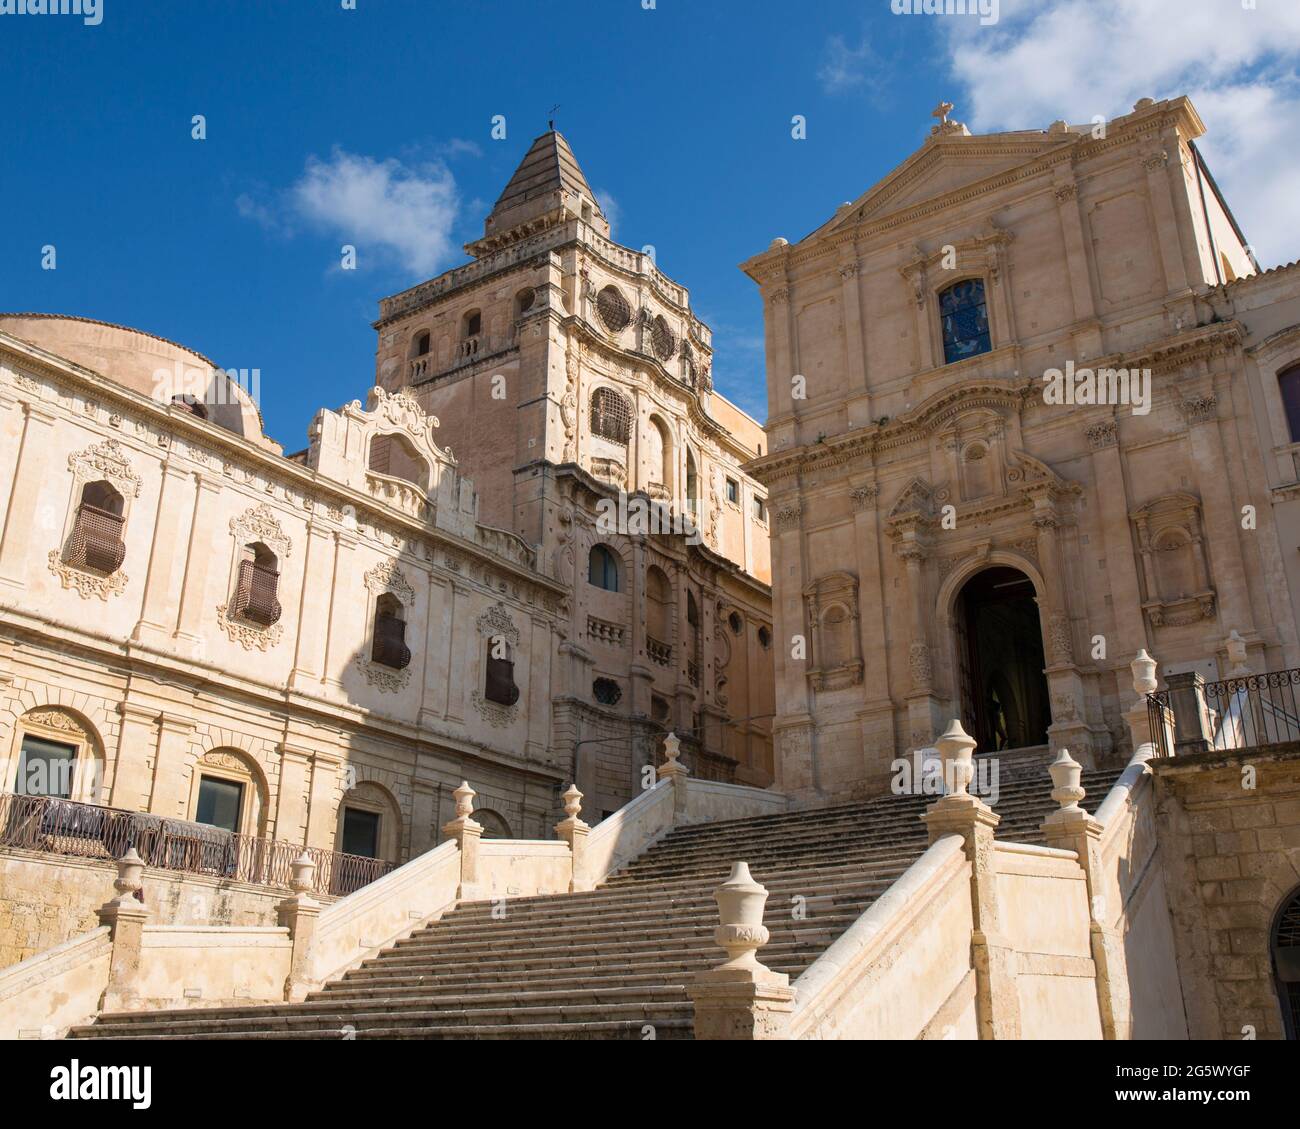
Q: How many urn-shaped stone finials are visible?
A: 10